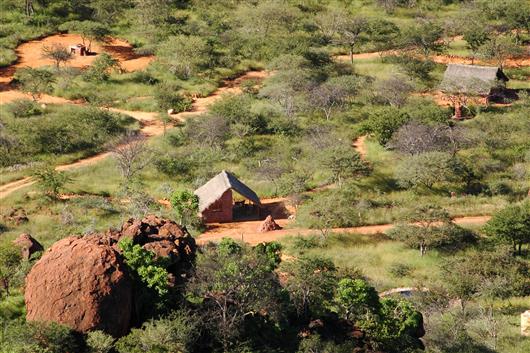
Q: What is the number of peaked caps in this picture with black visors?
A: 0